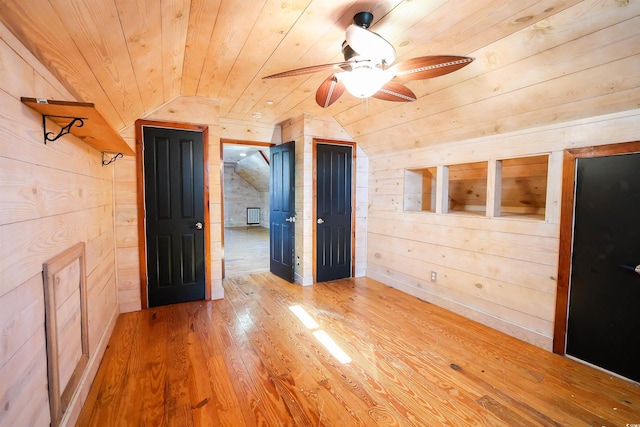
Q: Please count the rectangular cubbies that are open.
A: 3